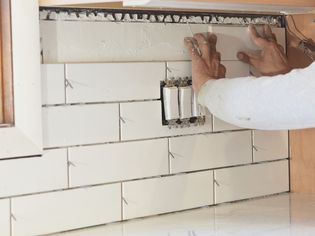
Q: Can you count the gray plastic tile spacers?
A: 9